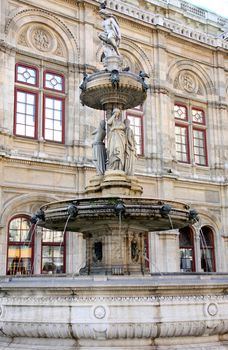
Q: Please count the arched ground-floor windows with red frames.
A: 4